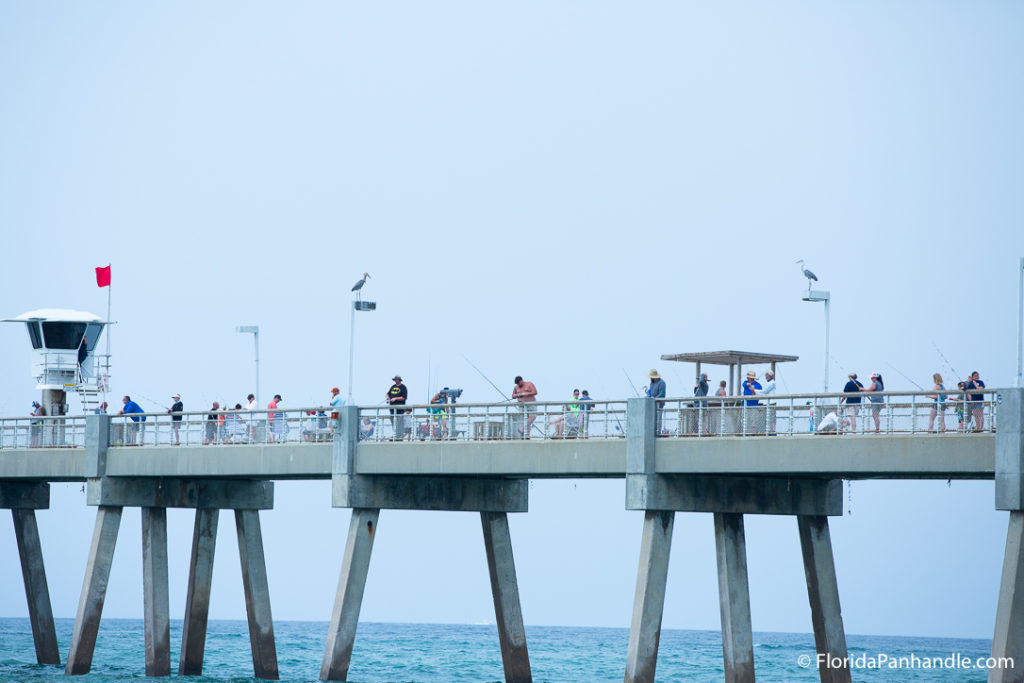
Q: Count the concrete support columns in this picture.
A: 11